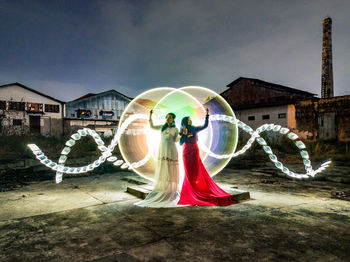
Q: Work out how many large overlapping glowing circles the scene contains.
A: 2